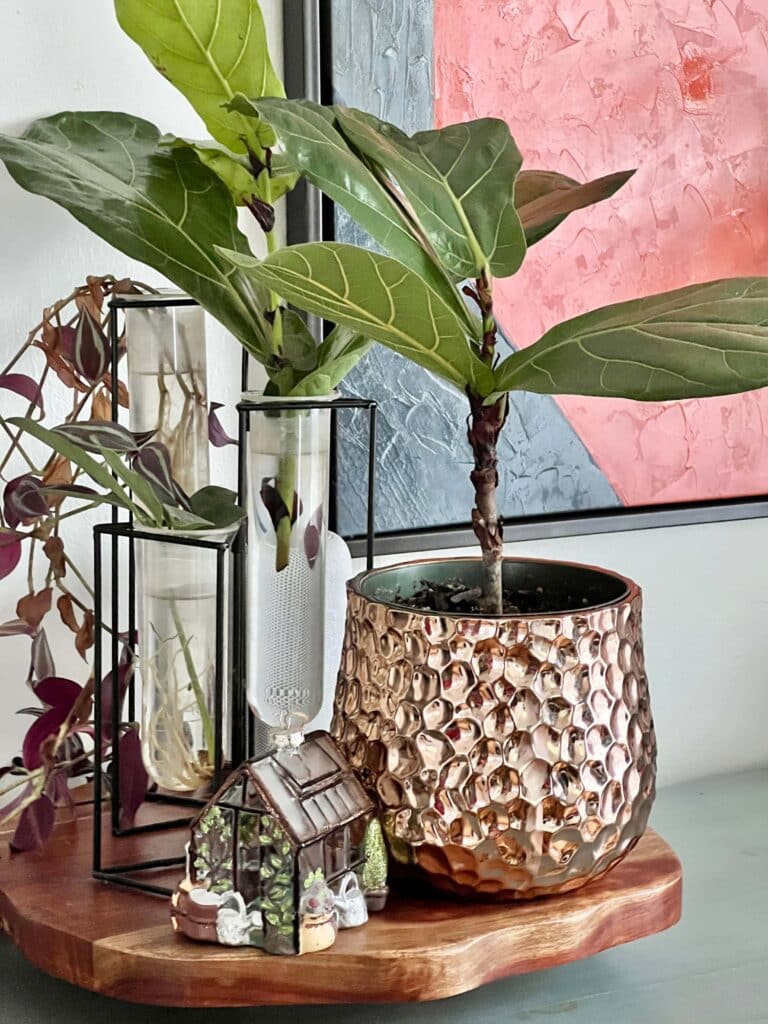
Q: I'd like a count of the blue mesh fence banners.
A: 0